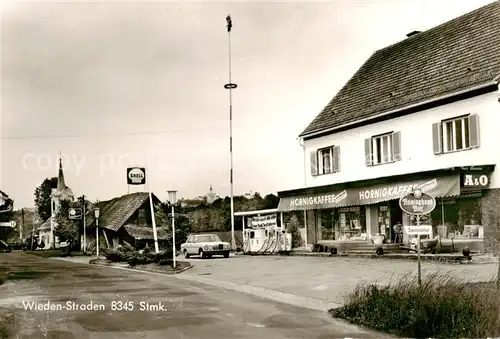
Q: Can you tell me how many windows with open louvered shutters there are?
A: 3